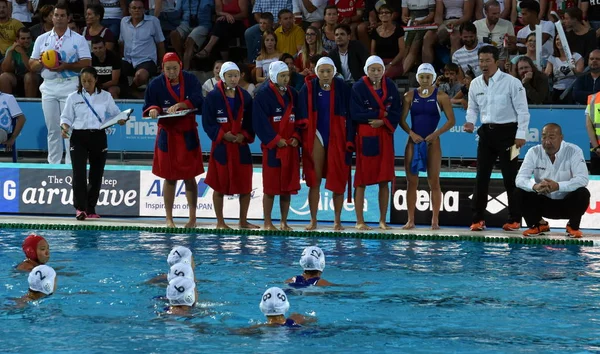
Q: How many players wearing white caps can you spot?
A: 11